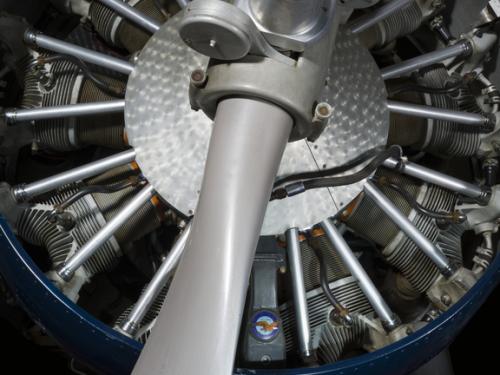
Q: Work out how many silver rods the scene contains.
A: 14